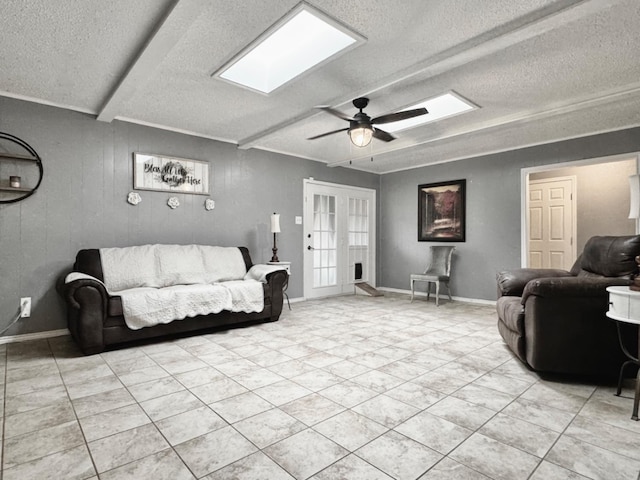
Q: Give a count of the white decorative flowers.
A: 3